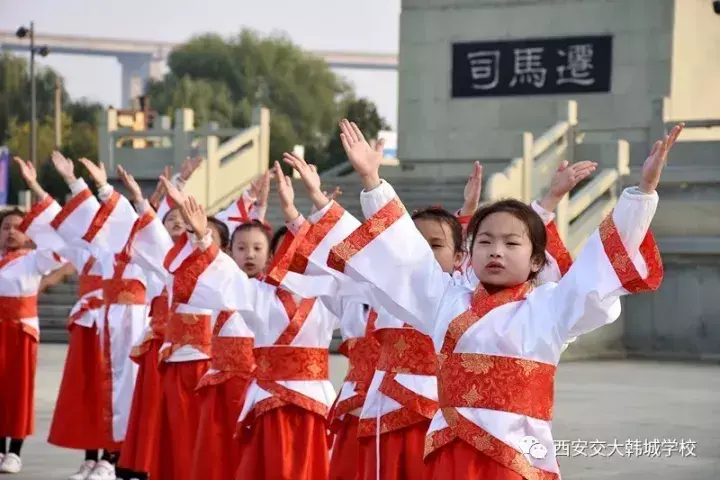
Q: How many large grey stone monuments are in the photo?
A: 1